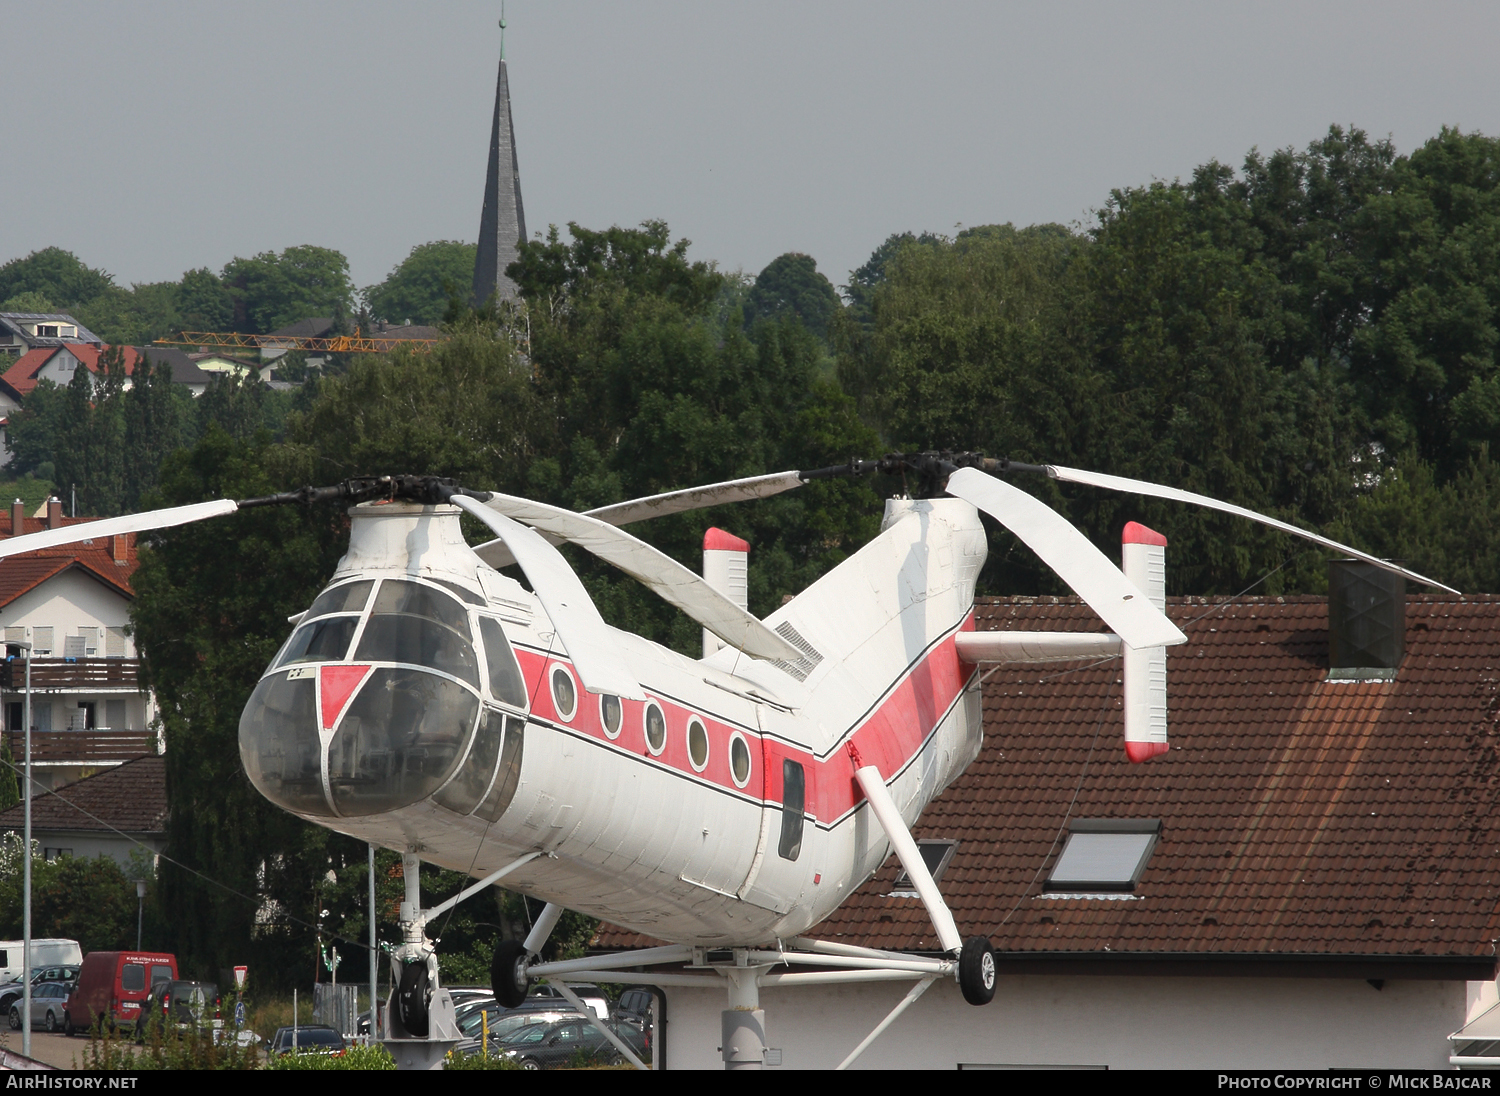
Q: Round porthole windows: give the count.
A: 5